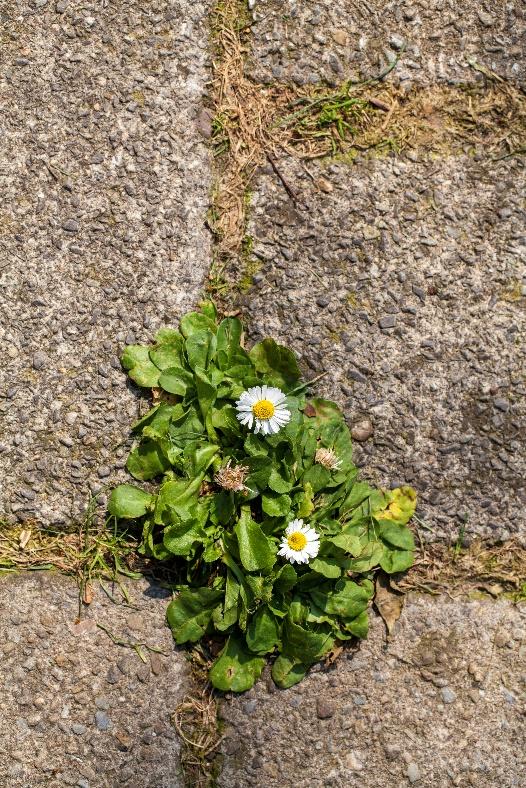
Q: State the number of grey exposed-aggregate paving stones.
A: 5